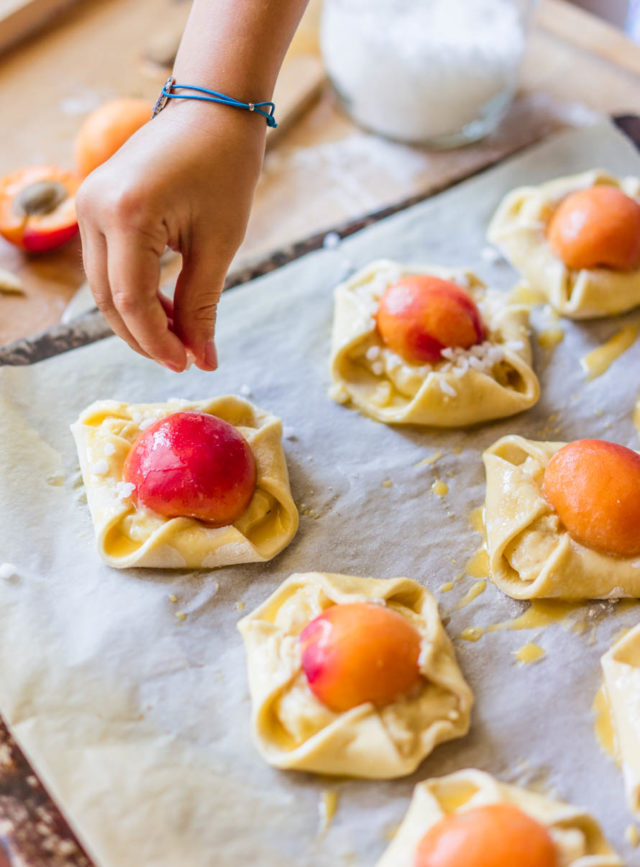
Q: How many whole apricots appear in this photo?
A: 1